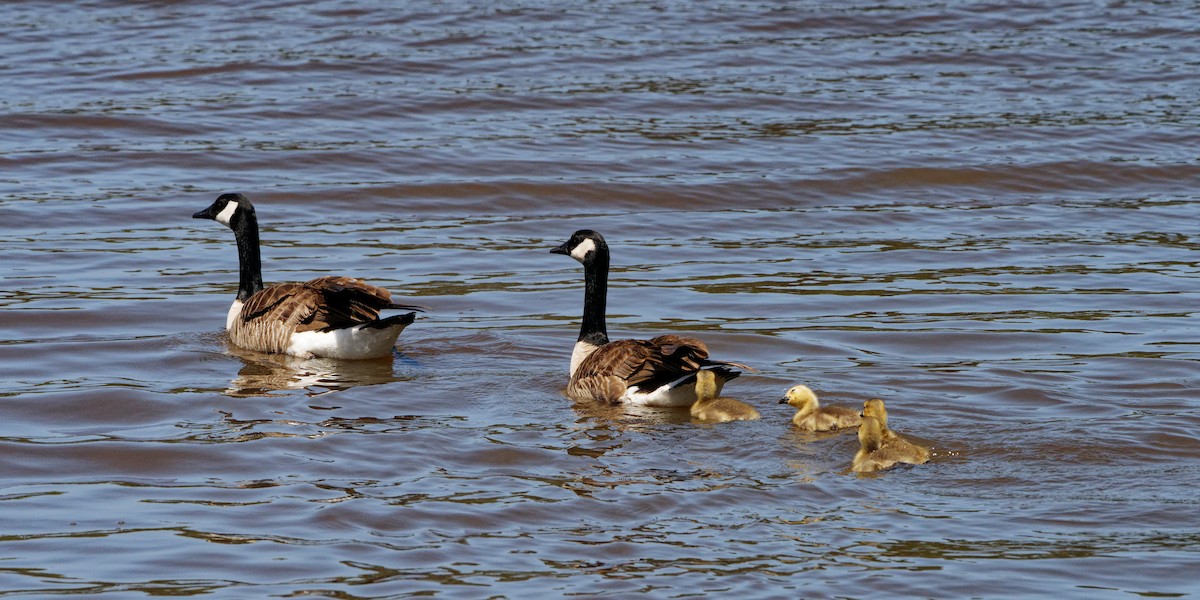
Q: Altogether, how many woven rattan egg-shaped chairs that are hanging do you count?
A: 0